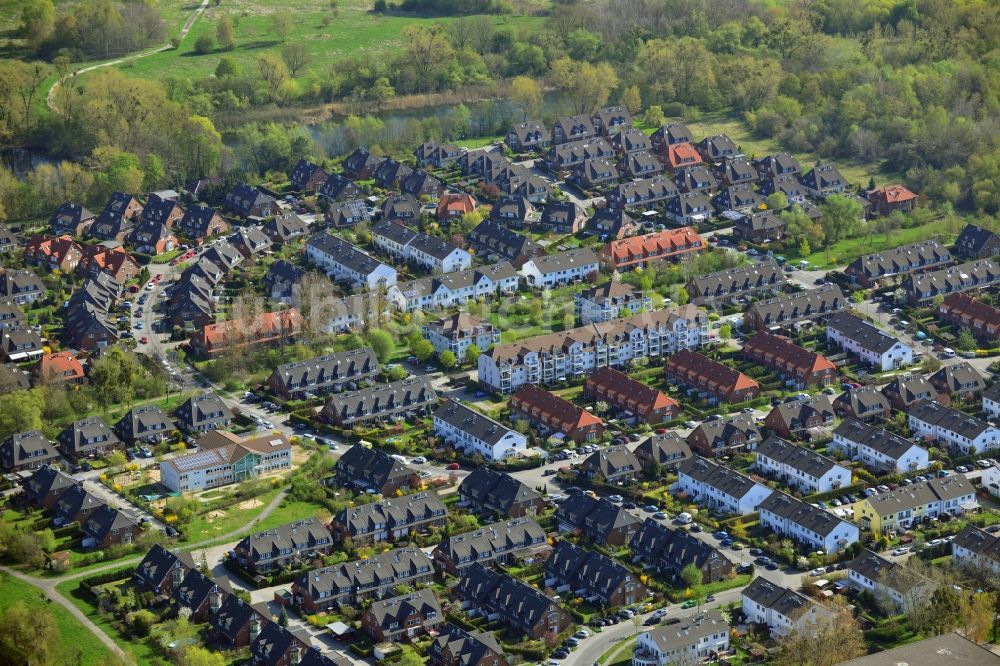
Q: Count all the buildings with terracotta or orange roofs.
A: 13